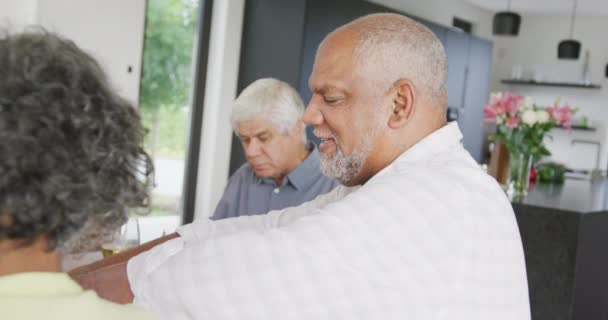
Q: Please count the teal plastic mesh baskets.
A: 0